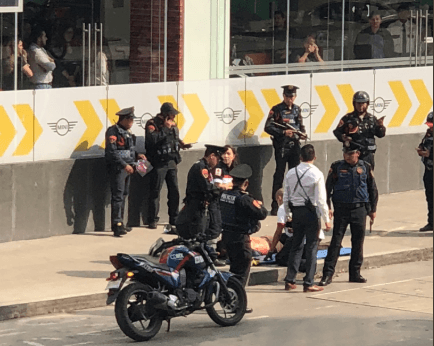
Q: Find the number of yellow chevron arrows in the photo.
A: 12